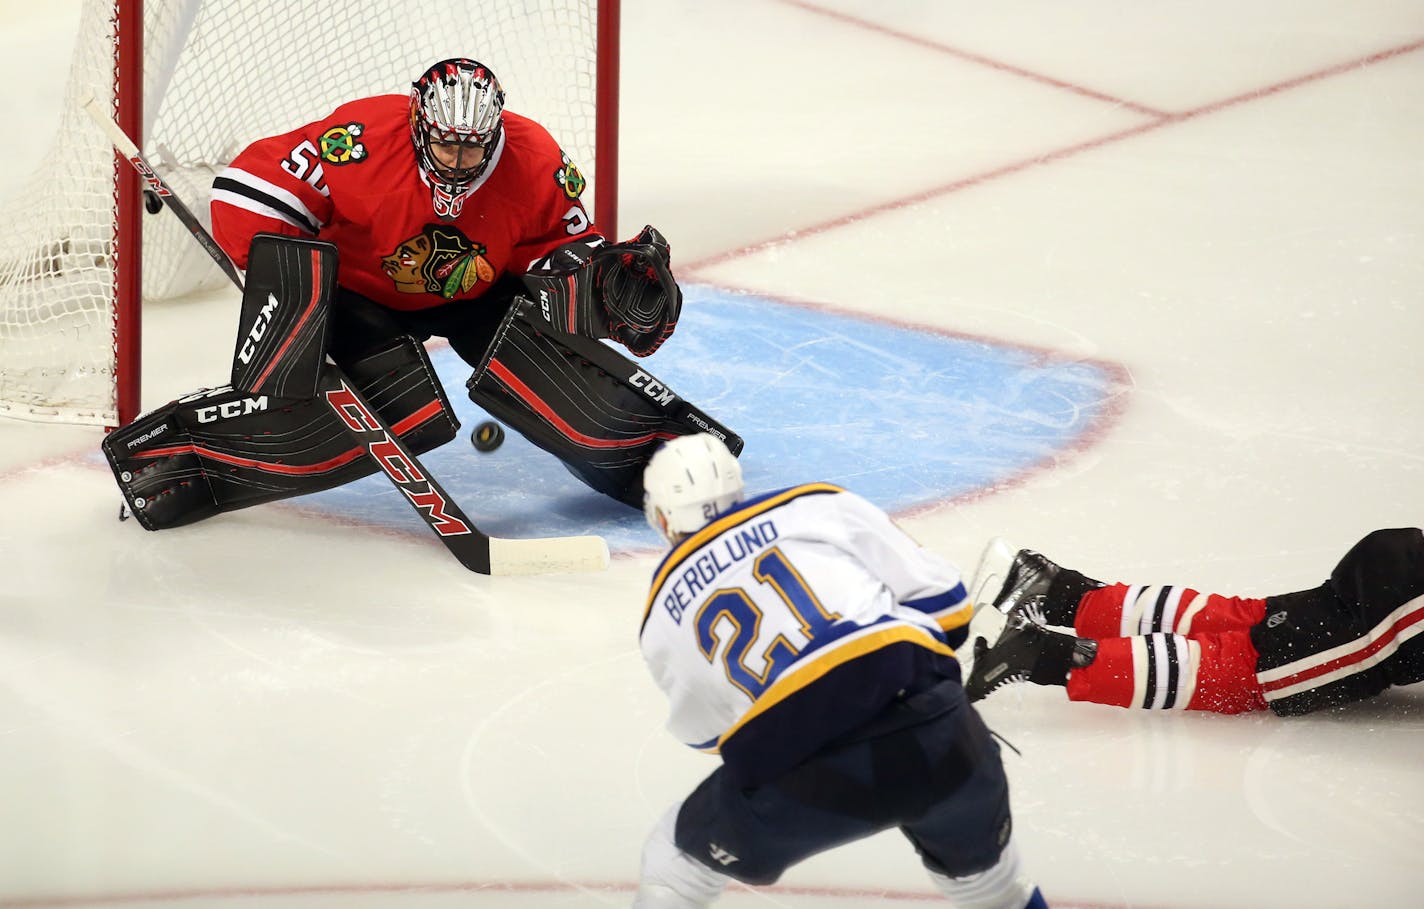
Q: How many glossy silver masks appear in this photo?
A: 1